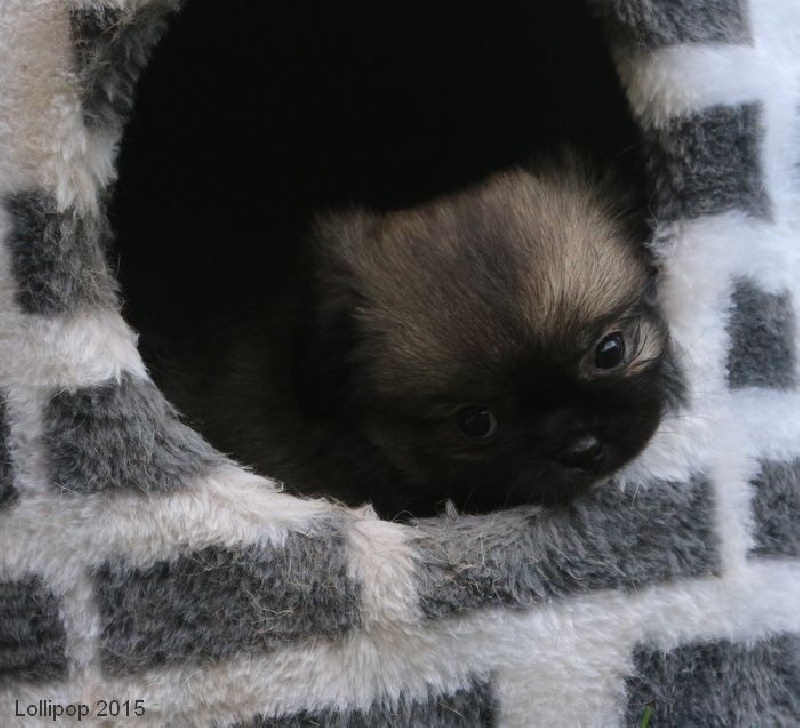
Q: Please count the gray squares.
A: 13